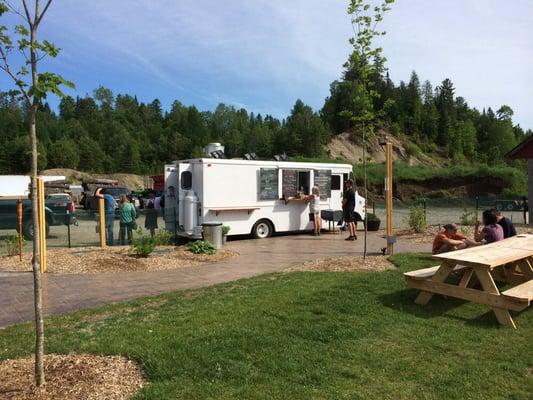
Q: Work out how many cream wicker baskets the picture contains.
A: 0